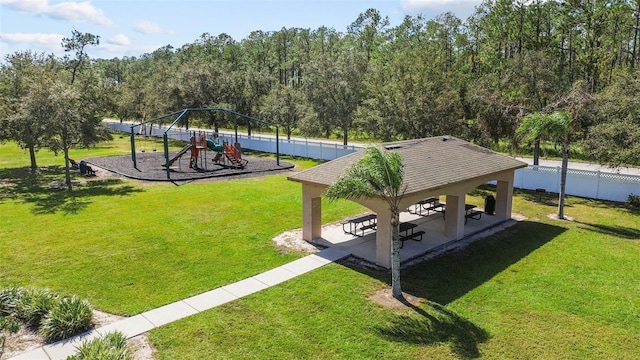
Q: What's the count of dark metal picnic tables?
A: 4